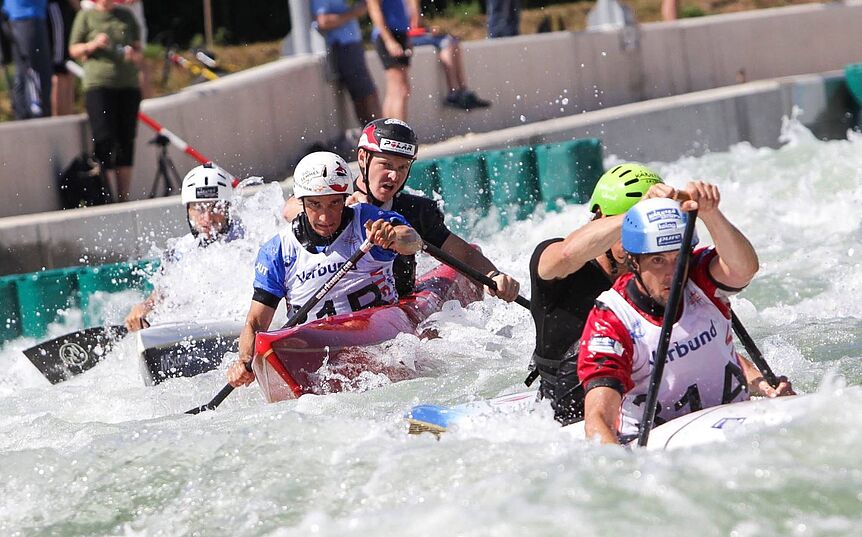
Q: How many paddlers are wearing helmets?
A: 5